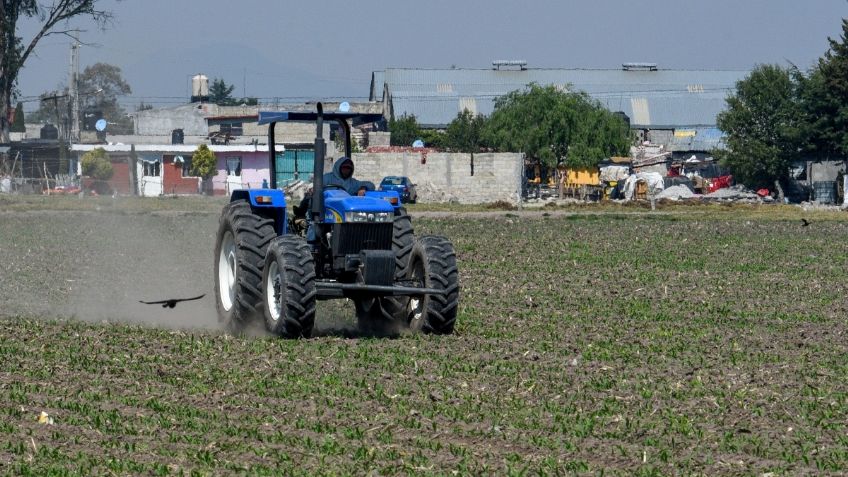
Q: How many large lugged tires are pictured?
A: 4